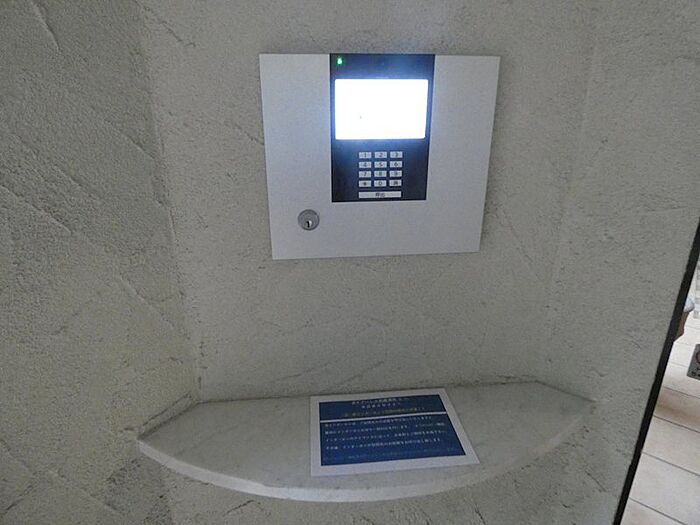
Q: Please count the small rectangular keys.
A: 12